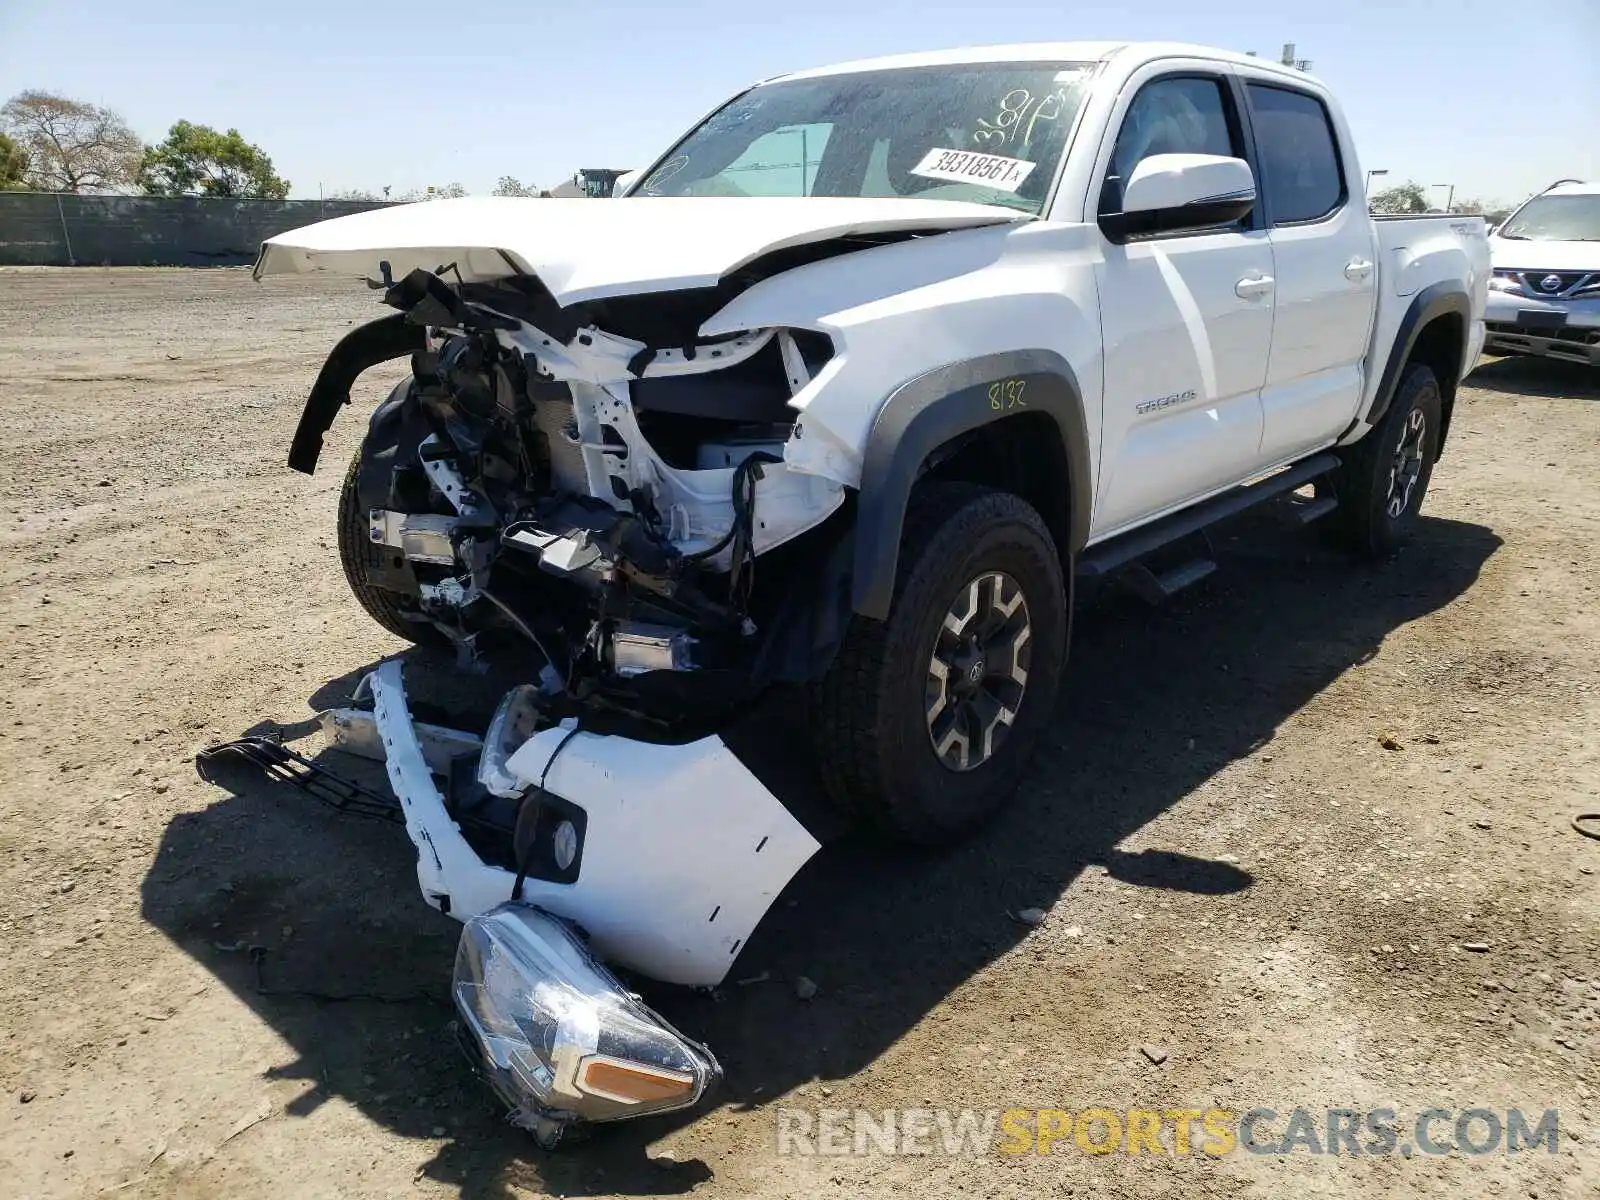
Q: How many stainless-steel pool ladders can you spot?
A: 0